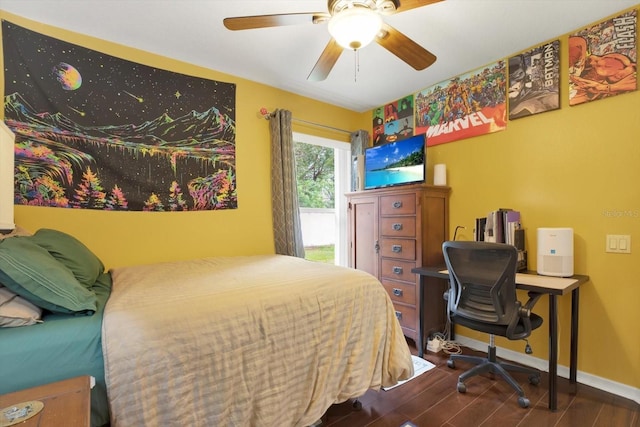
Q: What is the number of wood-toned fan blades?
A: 4